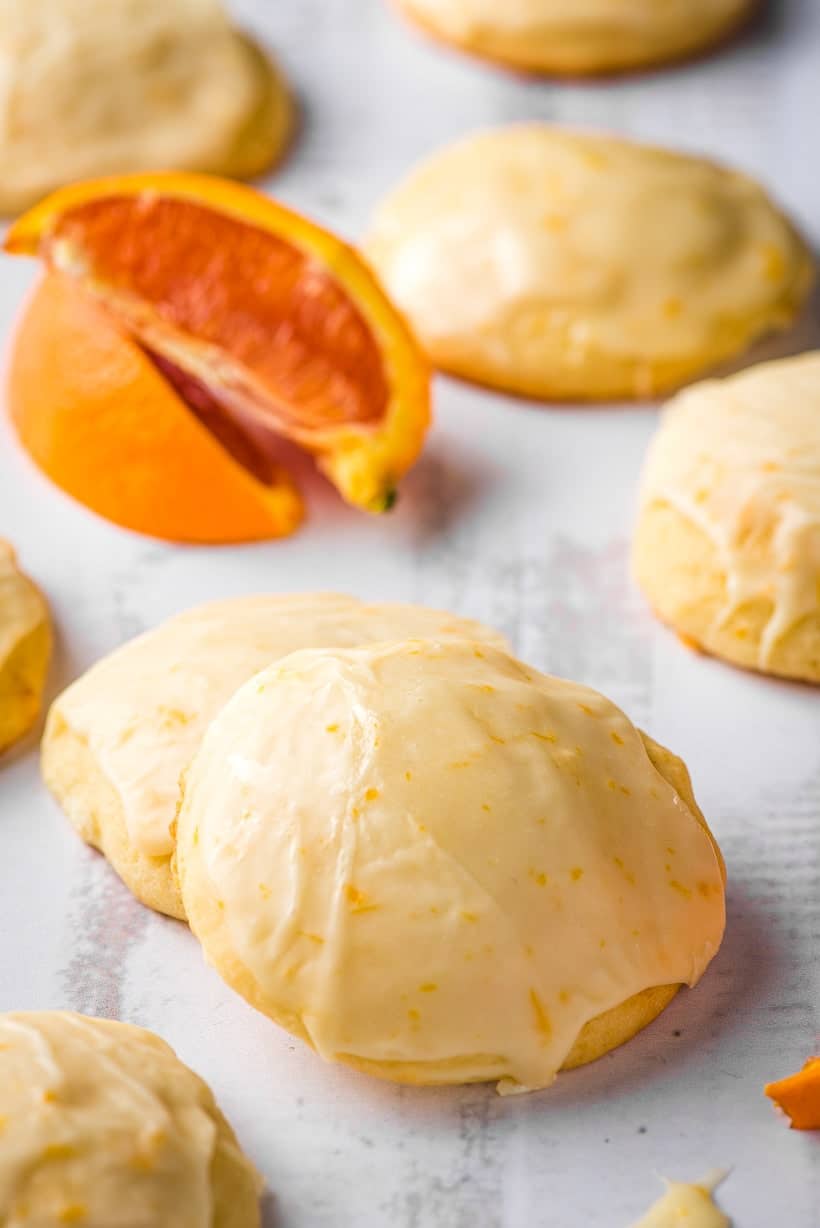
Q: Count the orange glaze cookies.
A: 8